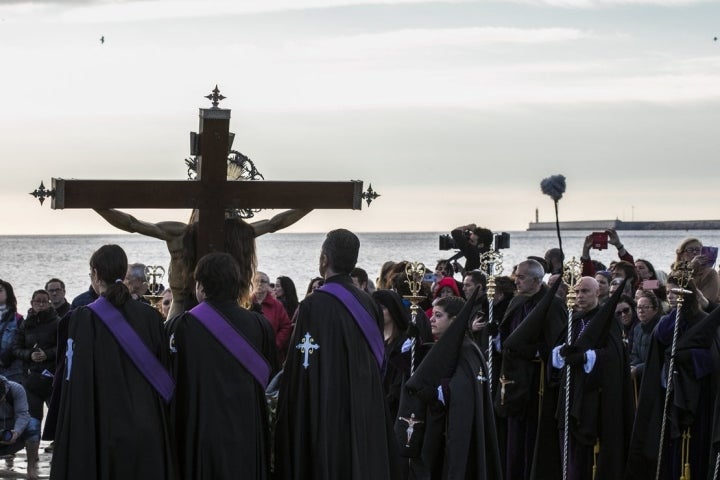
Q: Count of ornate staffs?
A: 5